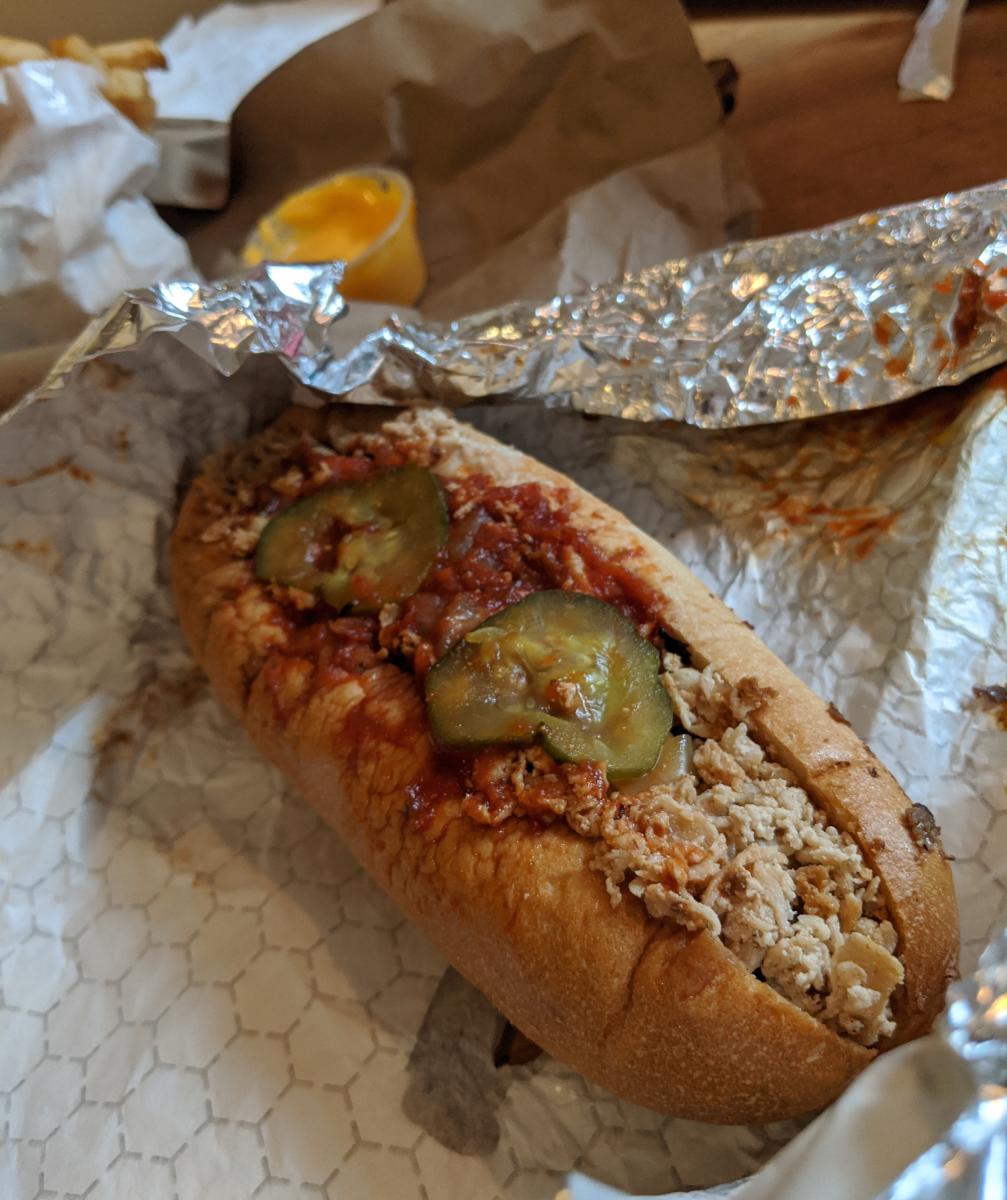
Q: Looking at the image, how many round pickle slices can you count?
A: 2